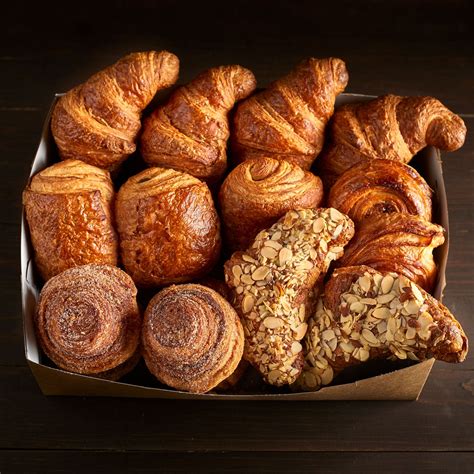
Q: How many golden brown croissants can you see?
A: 4